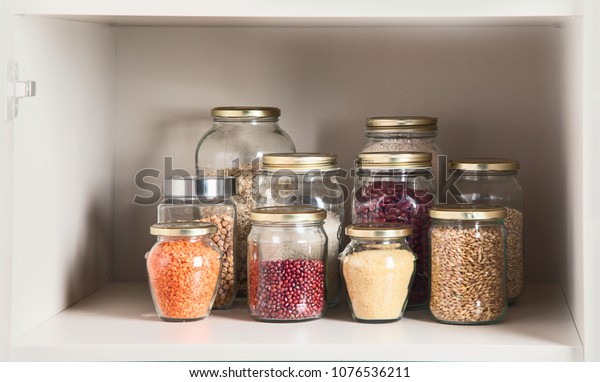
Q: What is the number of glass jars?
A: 10